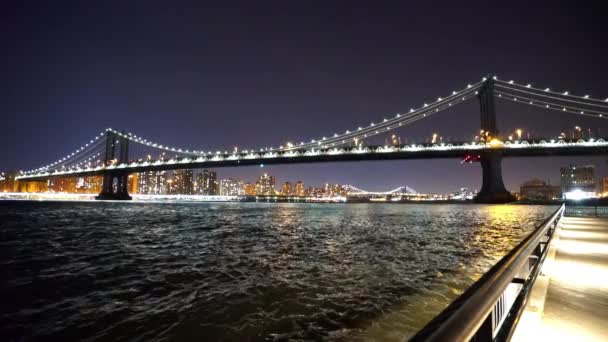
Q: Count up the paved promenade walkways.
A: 1